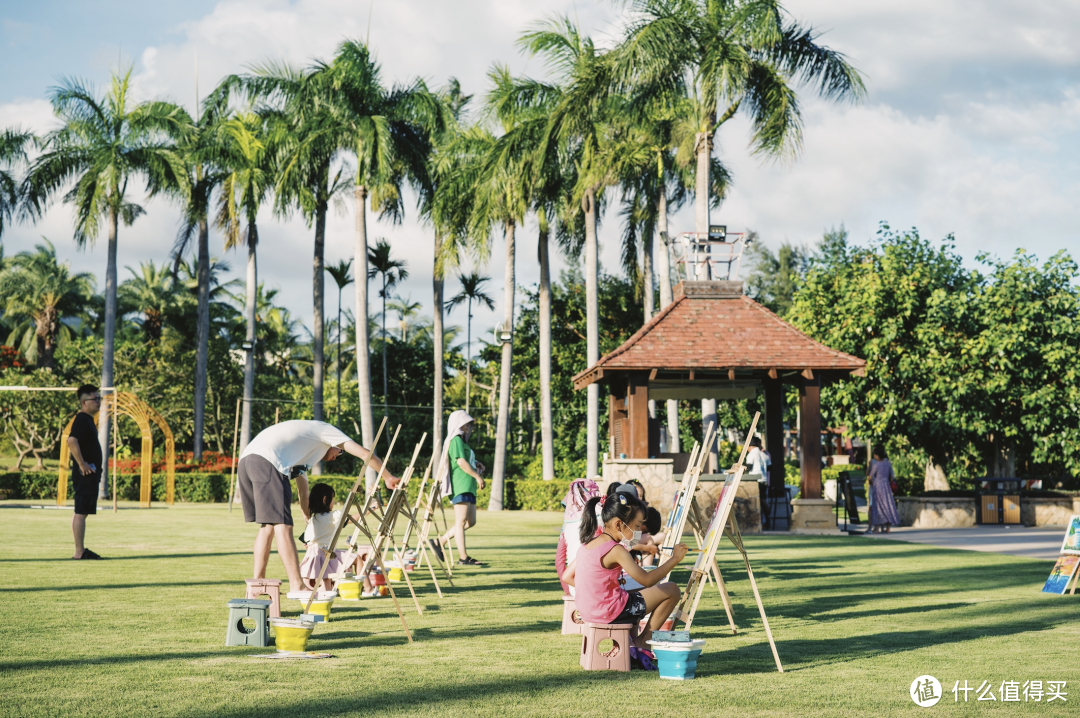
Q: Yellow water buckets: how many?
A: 4